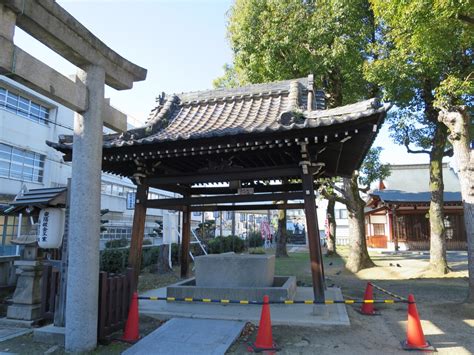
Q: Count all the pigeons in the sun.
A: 2